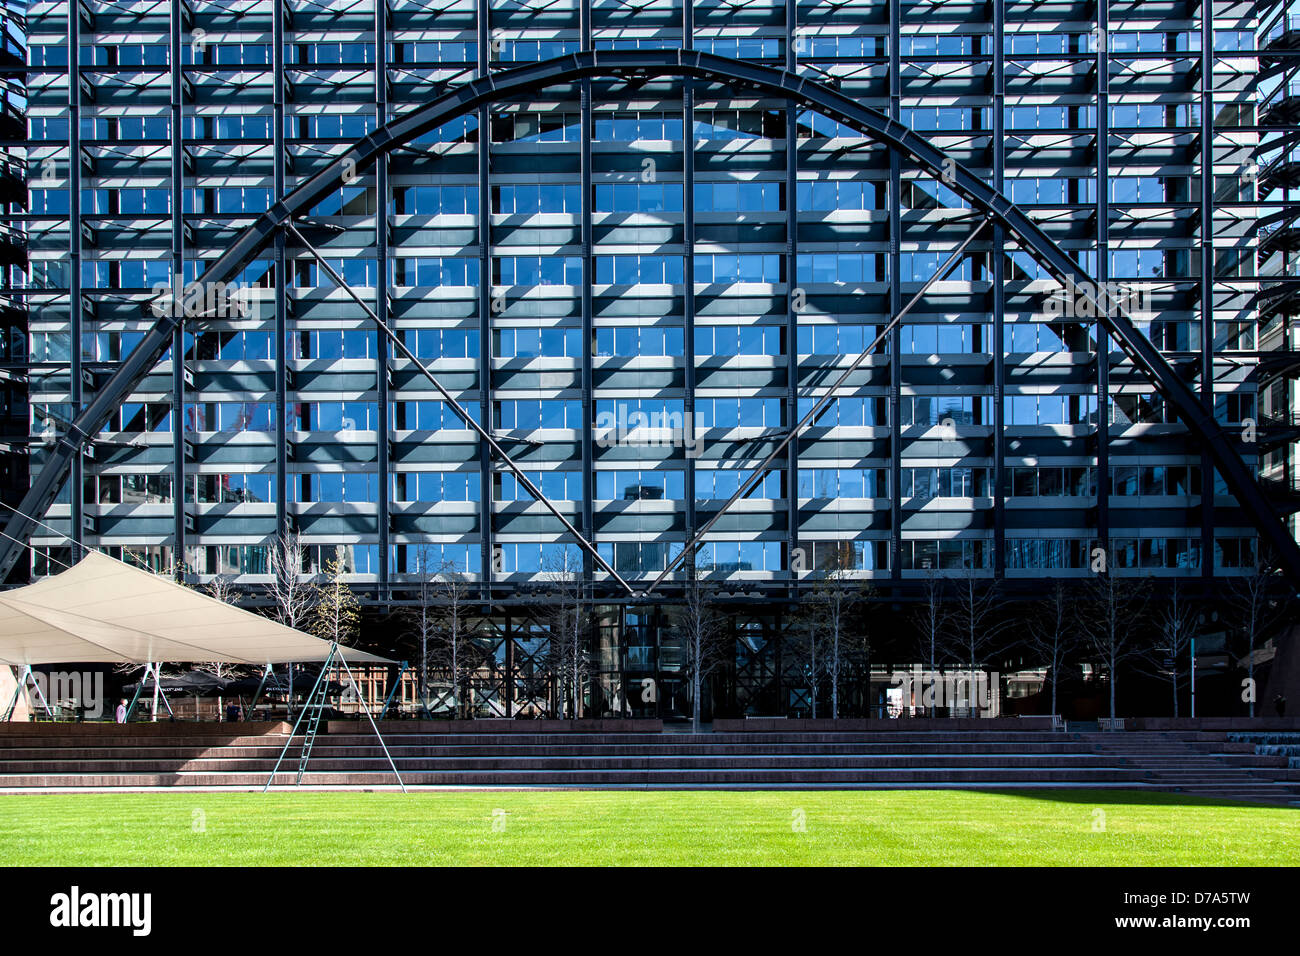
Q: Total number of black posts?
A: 12